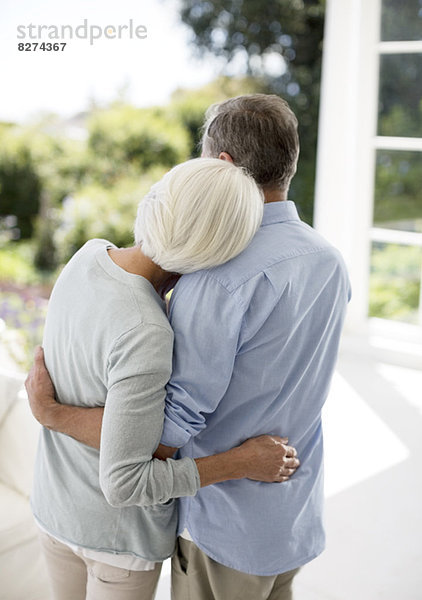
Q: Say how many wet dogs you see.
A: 0